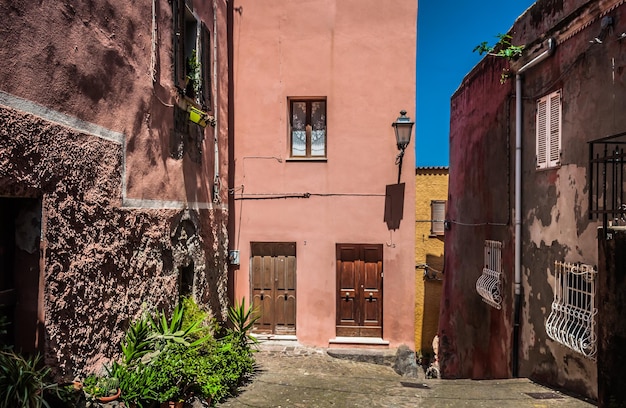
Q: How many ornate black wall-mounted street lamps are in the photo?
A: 1